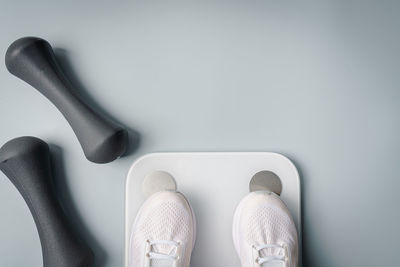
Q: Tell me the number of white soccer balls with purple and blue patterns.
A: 0